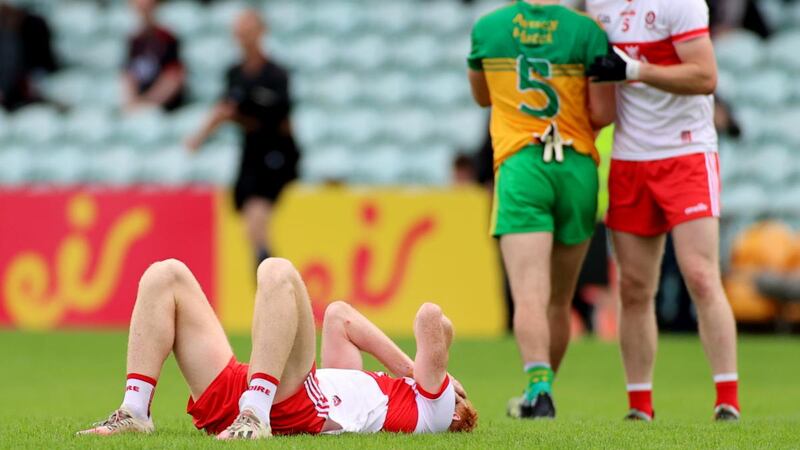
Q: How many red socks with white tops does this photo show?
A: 2